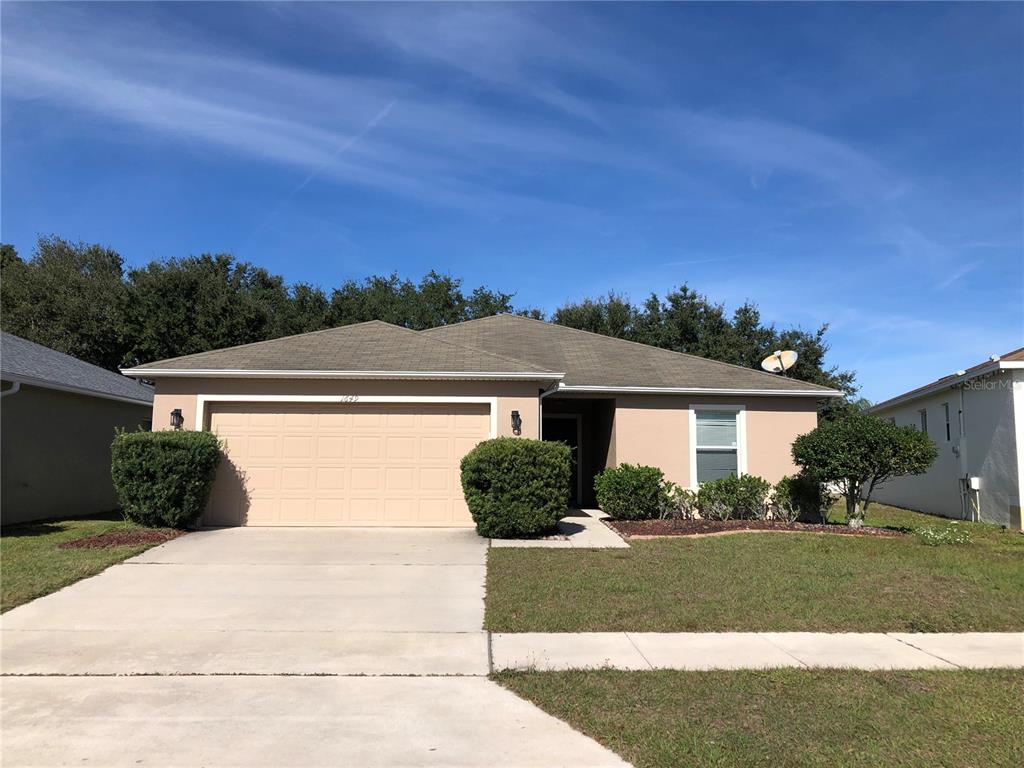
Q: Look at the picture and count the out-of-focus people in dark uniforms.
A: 0